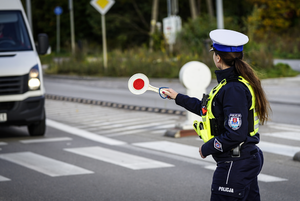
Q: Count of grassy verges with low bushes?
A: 1